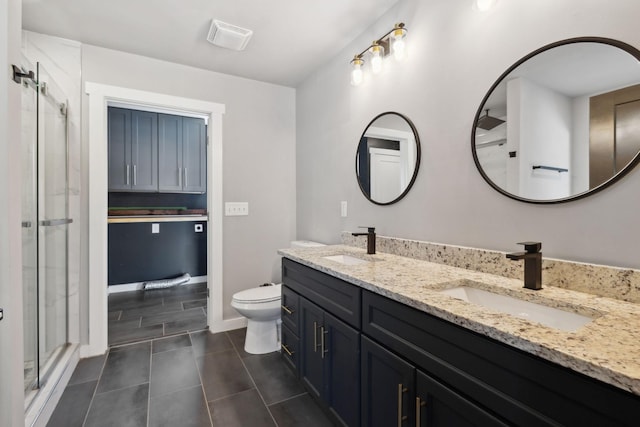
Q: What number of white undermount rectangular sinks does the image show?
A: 2